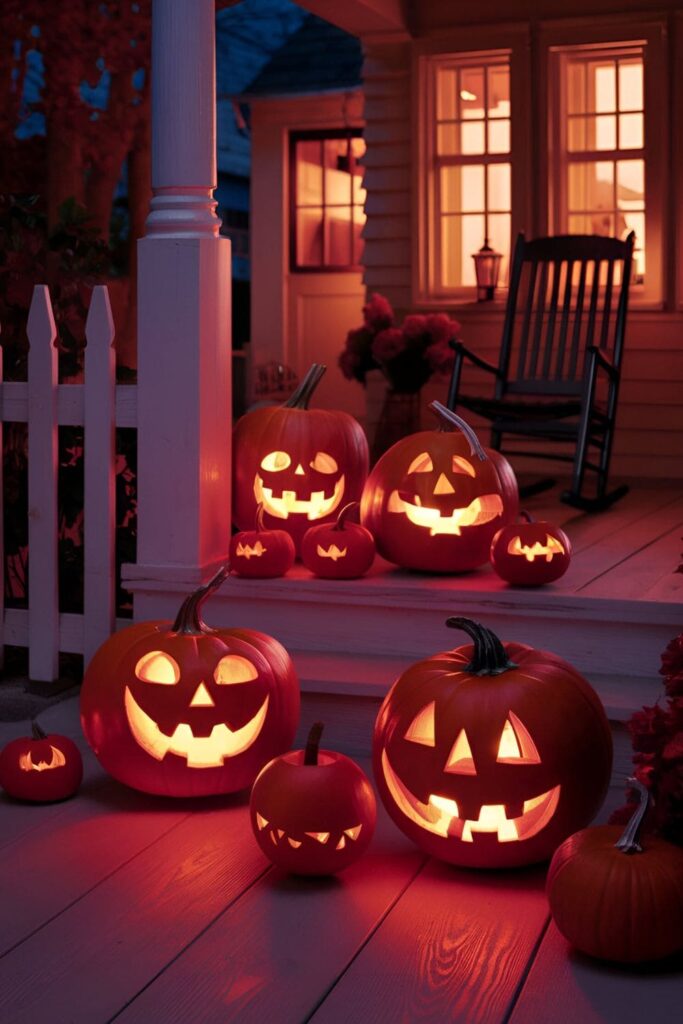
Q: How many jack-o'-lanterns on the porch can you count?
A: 9